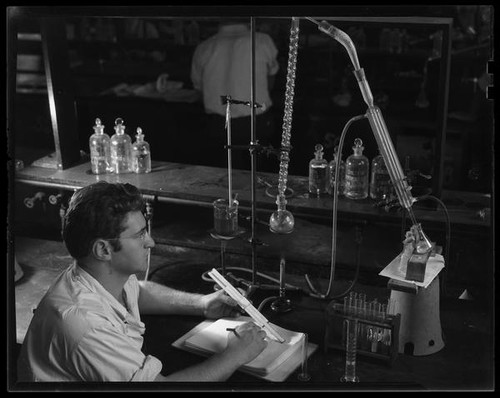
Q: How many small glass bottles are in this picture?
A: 7